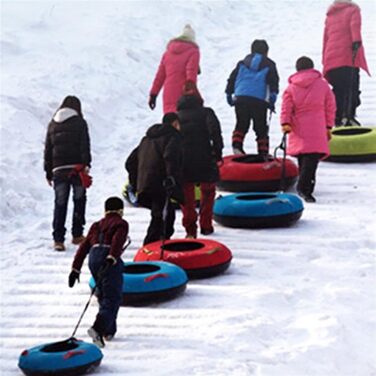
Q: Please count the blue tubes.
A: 3